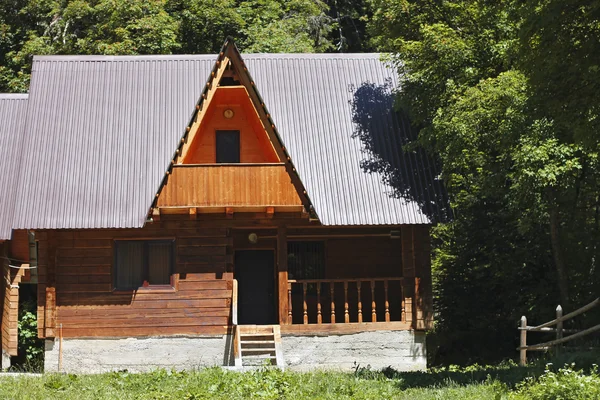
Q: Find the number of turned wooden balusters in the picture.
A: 9